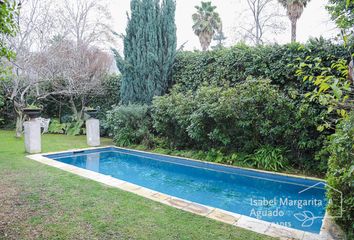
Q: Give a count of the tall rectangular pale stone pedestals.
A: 2